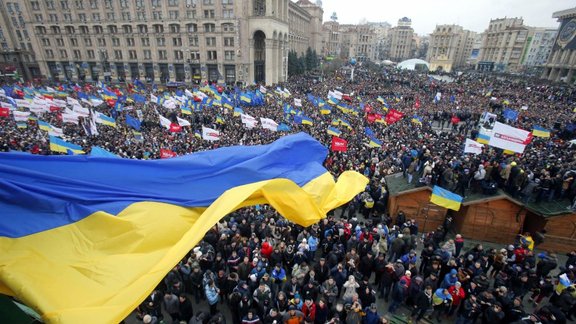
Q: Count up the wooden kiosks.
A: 3